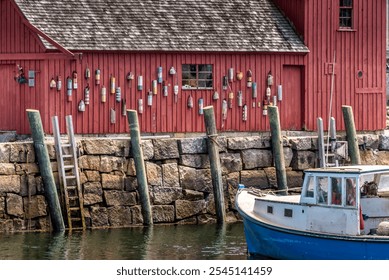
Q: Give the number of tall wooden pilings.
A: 5